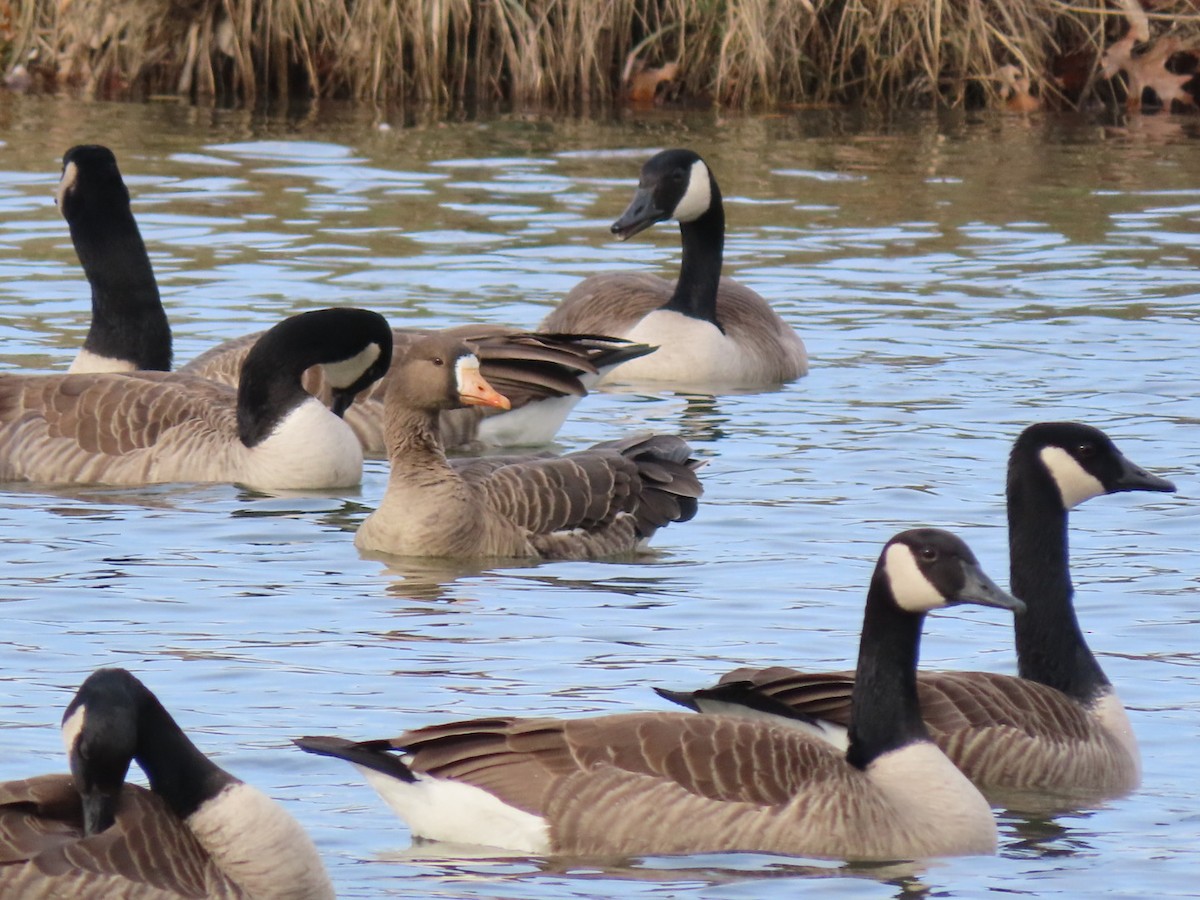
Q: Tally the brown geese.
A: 1